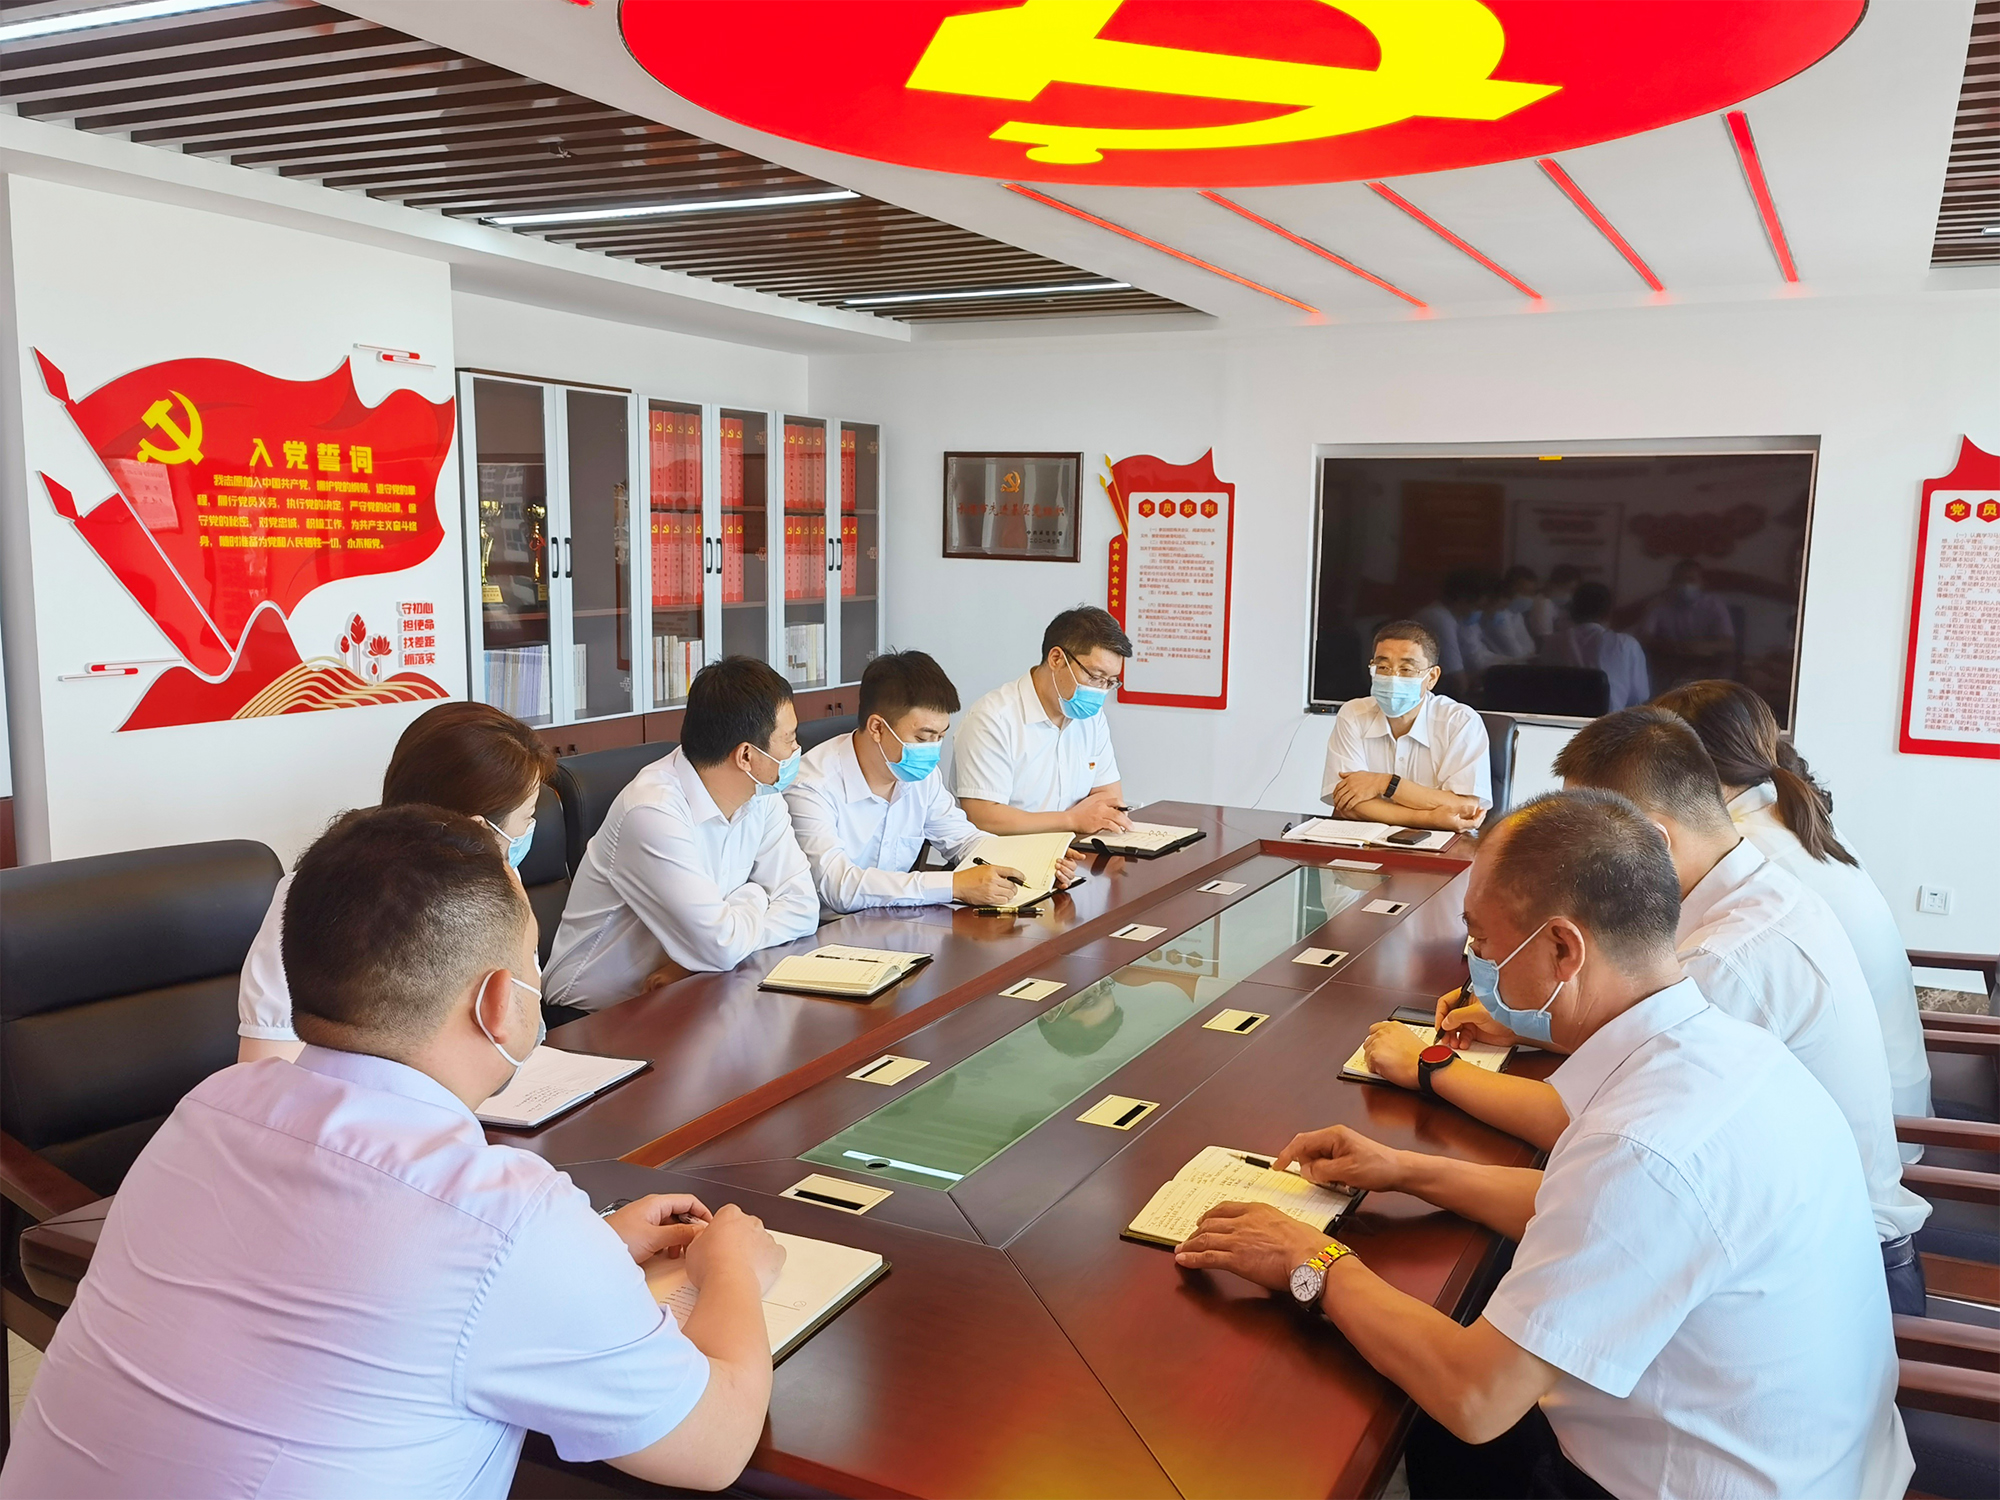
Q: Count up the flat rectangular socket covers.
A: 10